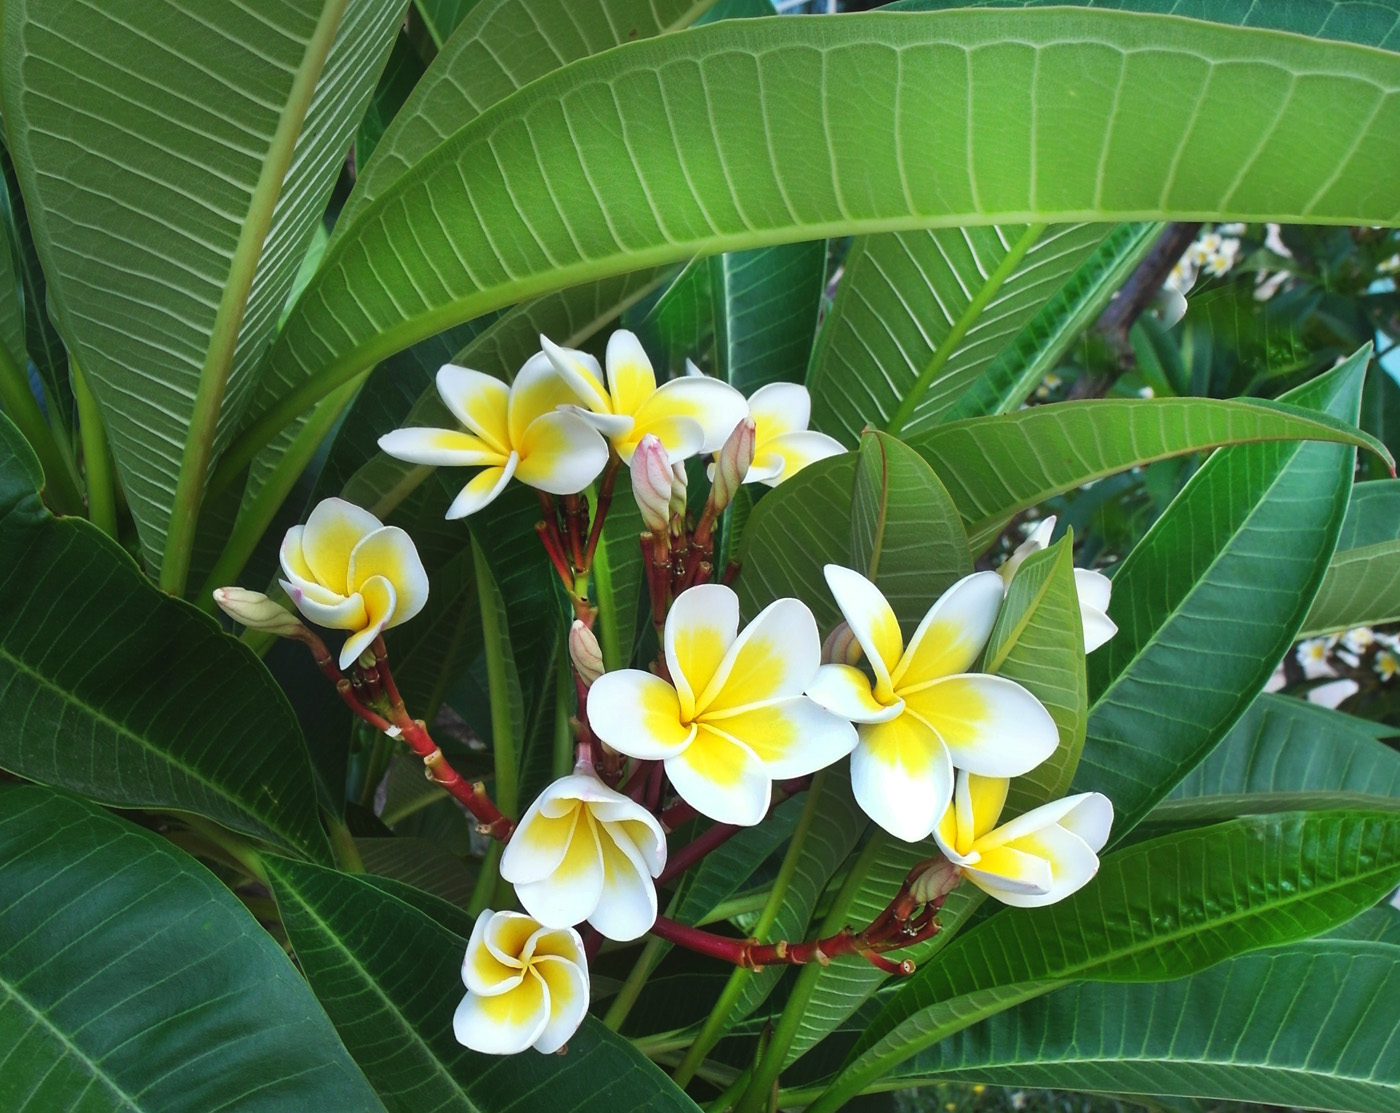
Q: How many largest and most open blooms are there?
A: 2